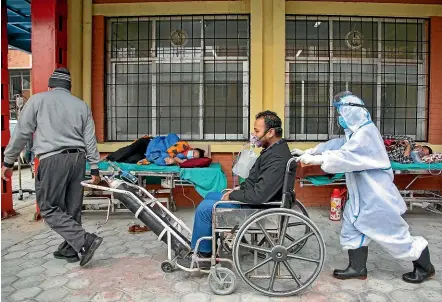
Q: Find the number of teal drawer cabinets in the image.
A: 0